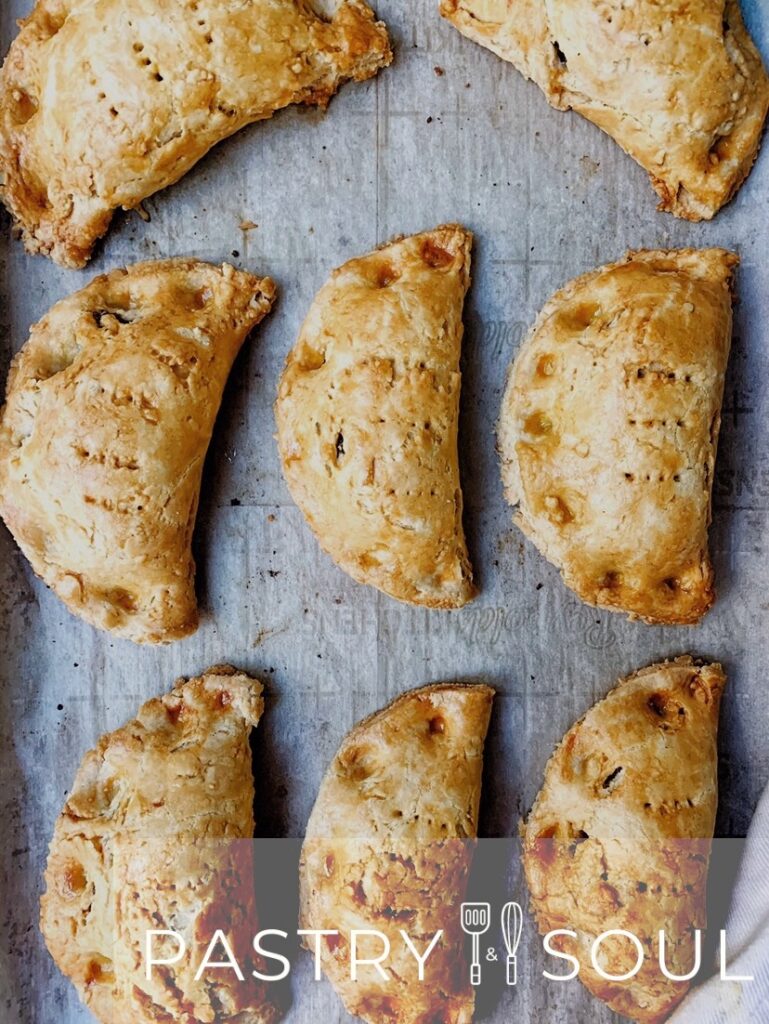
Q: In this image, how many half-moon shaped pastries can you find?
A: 8